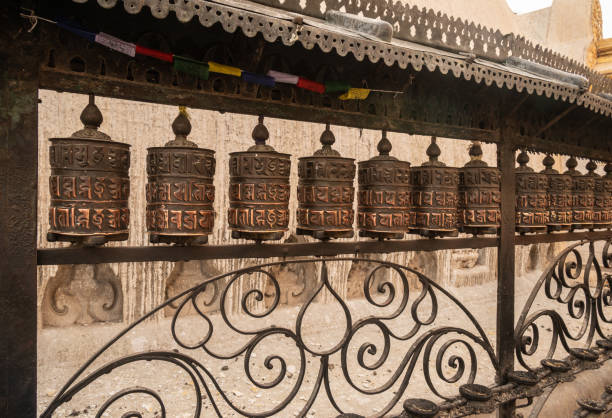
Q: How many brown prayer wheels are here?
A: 12